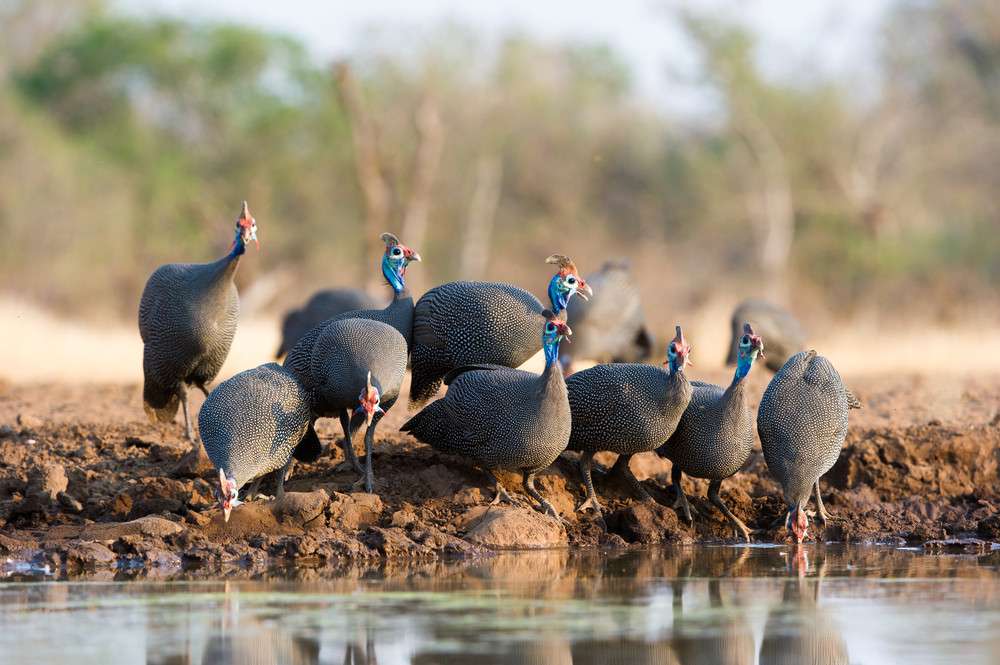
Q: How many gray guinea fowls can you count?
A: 12